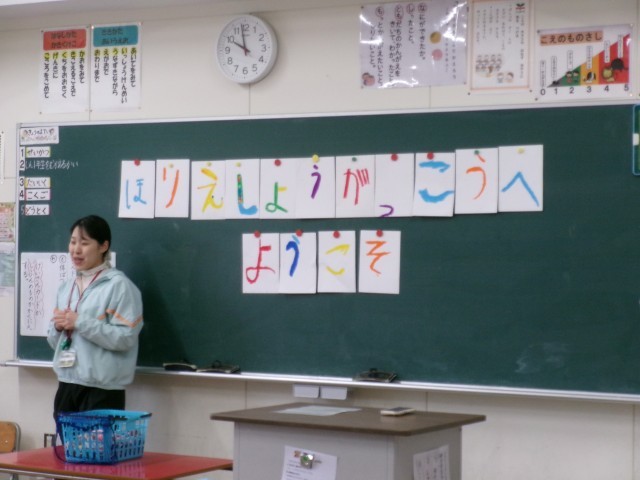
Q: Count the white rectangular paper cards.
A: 15